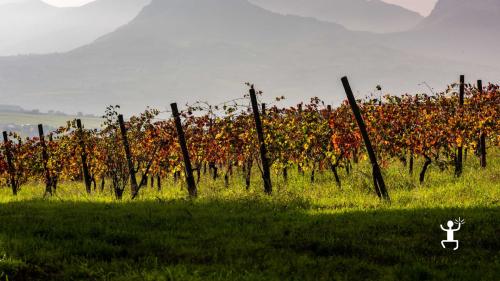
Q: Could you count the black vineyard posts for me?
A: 9